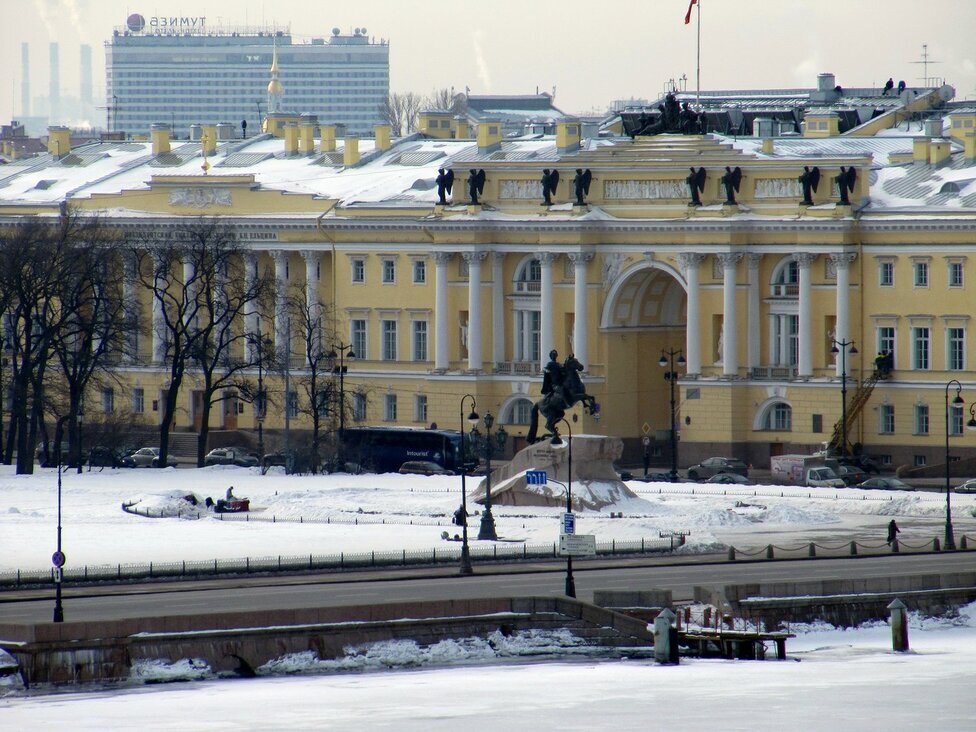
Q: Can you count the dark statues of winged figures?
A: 8